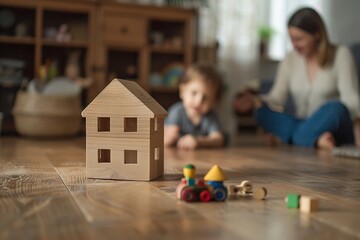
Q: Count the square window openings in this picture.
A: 4